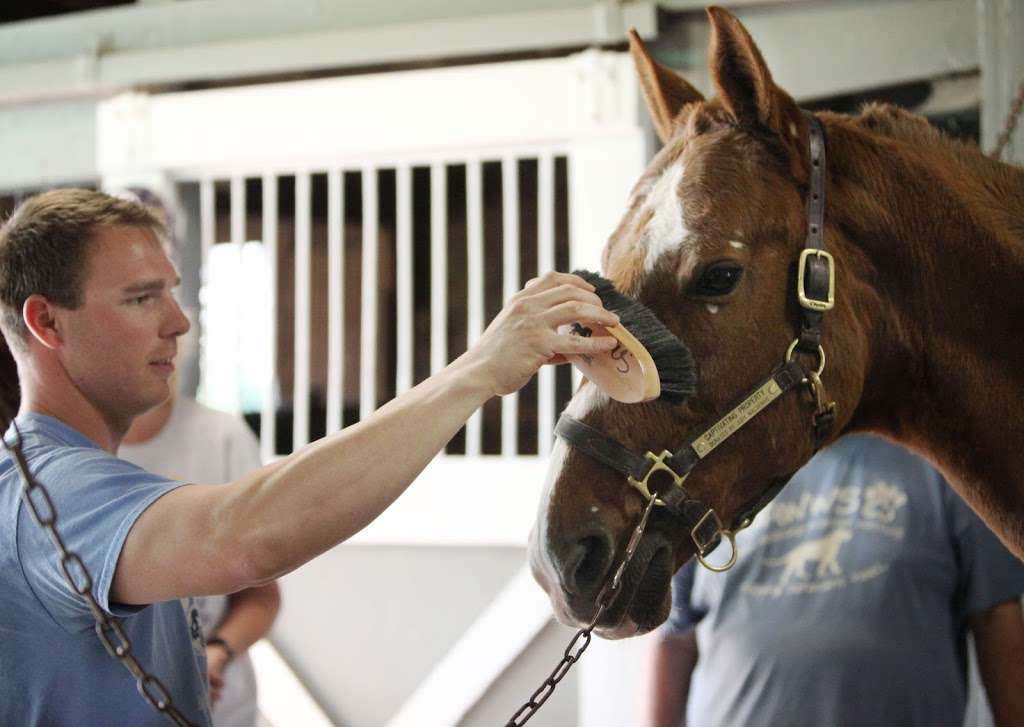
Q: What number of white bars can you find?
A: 11